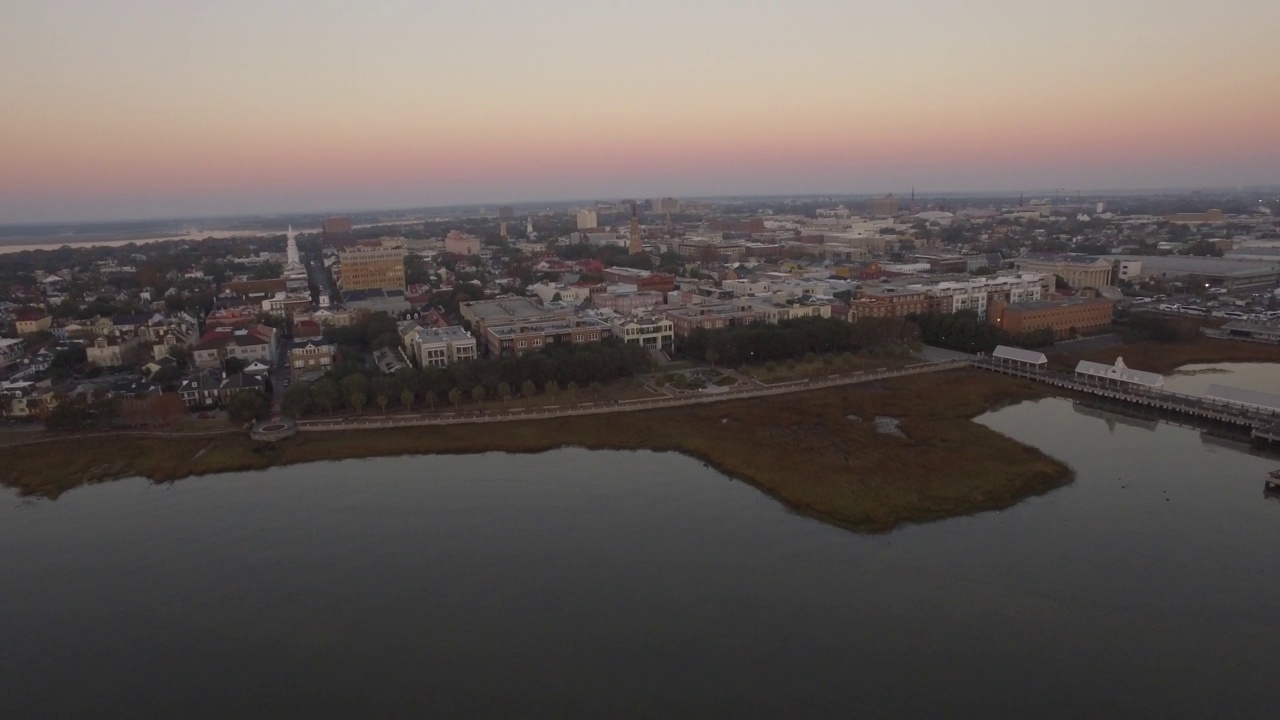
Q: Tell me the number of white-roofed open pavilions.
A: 3